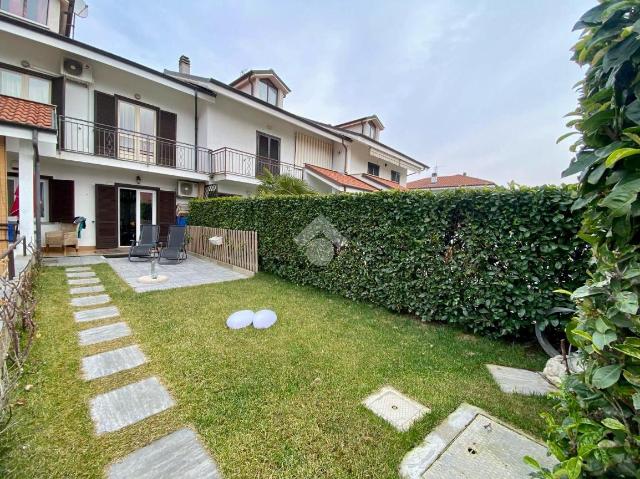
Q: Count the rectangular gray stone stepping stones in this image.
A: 10